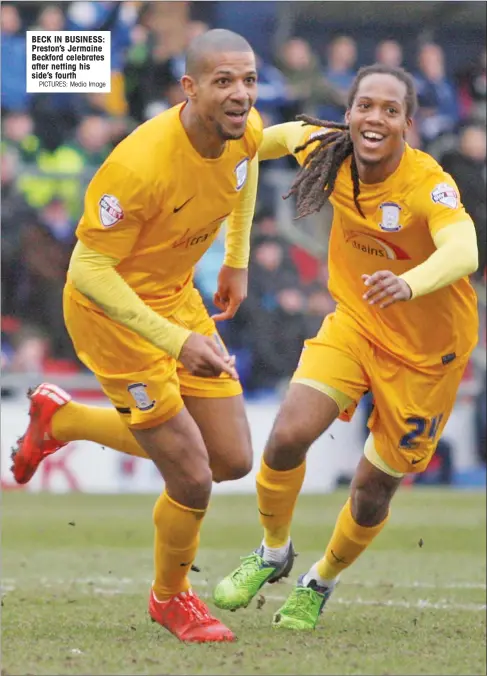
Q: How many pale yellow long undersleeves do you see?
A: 4